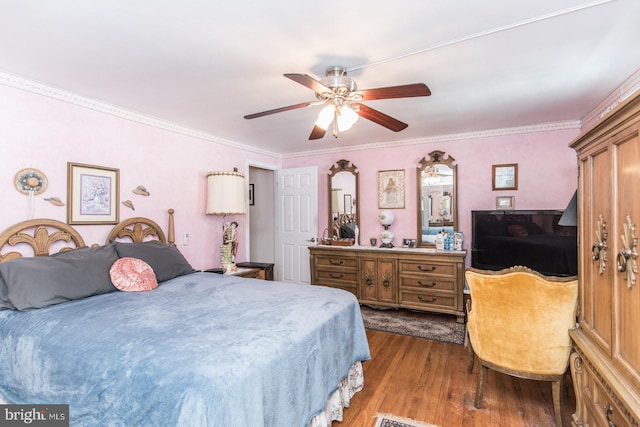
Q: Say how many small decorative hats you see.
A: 3